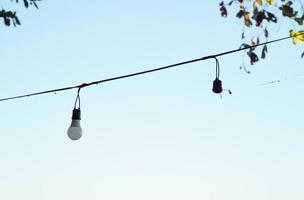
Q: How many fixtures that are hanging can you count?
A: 2